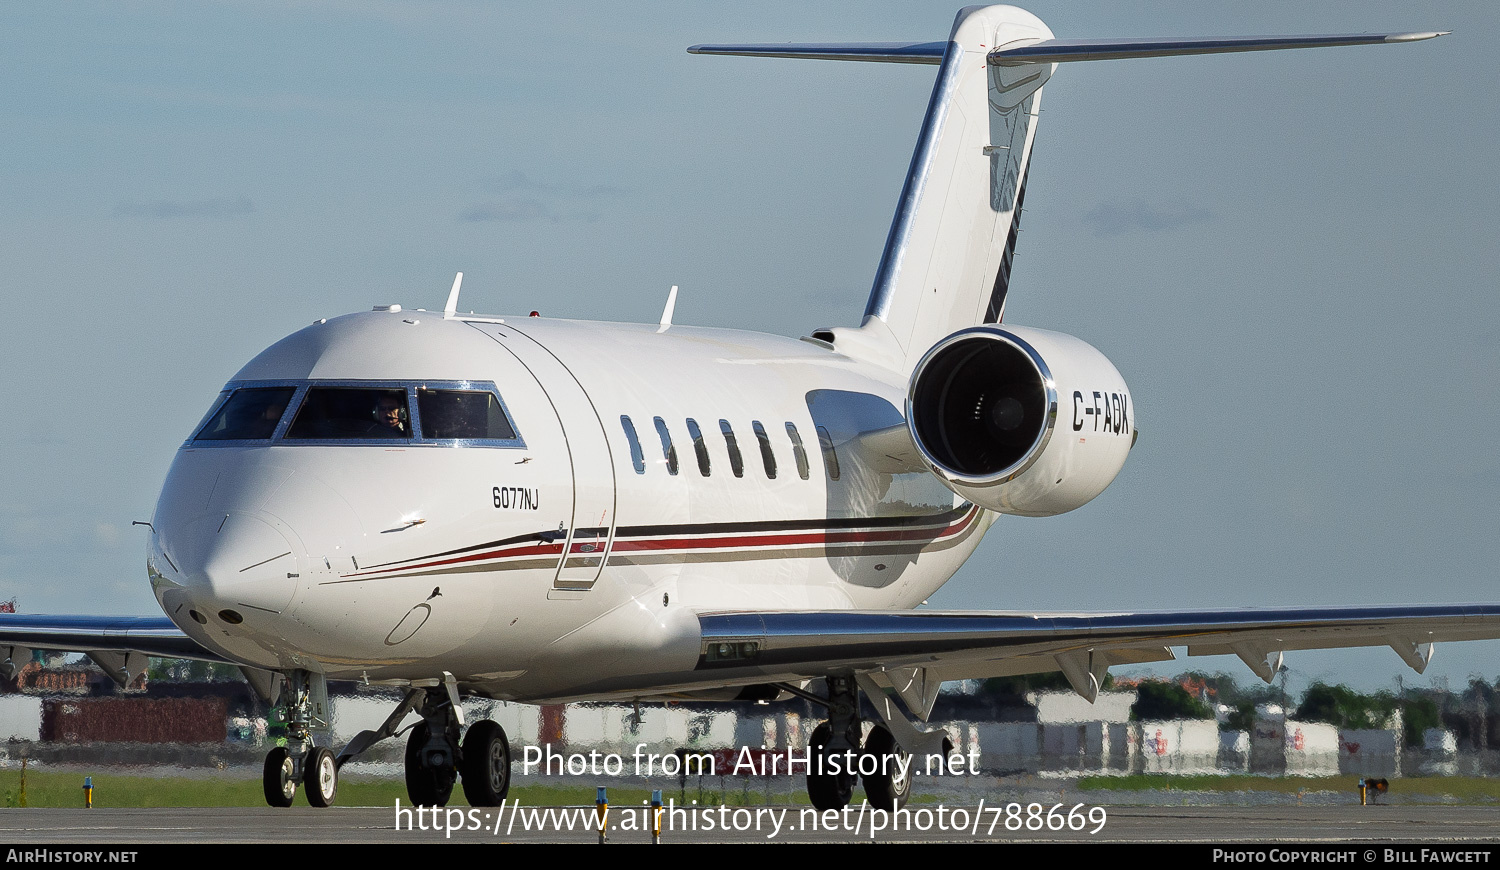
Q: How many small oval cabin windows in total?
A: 7